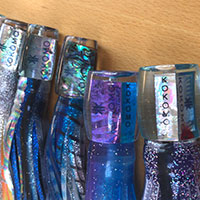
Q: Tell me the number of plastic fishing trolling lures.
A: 5